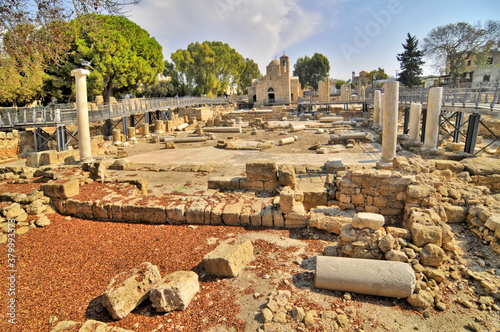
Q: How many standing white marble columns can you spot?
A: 6